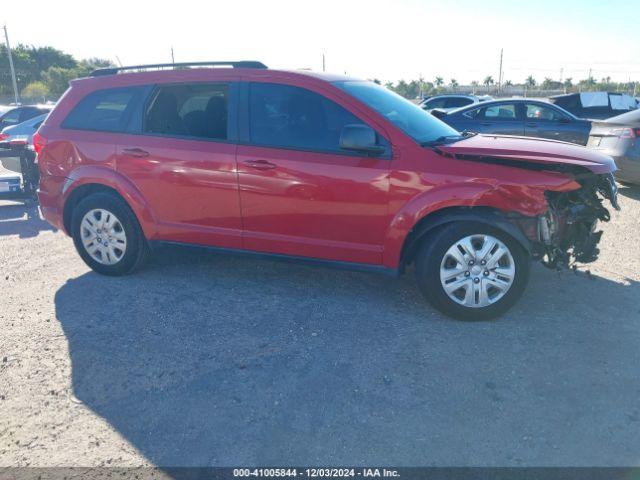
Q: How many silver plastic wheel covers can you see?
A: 2